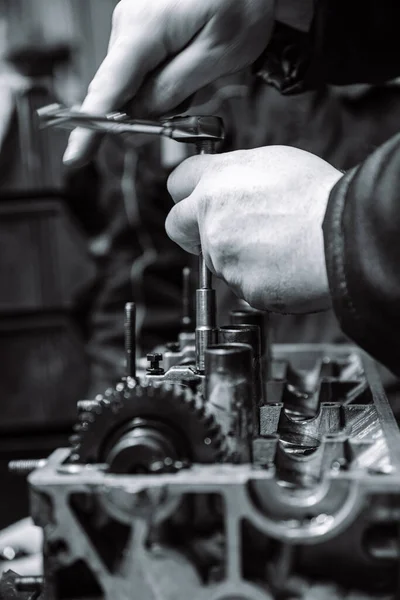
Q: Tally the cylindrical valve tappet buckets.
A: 3